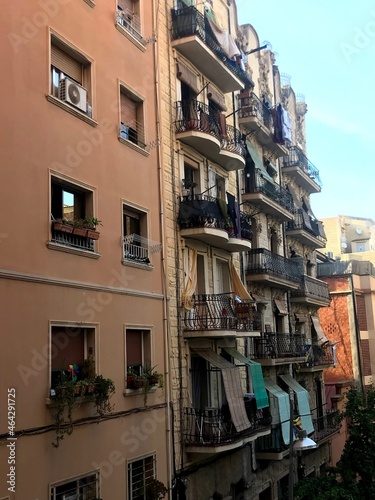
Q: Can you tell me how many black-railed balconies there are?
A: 15